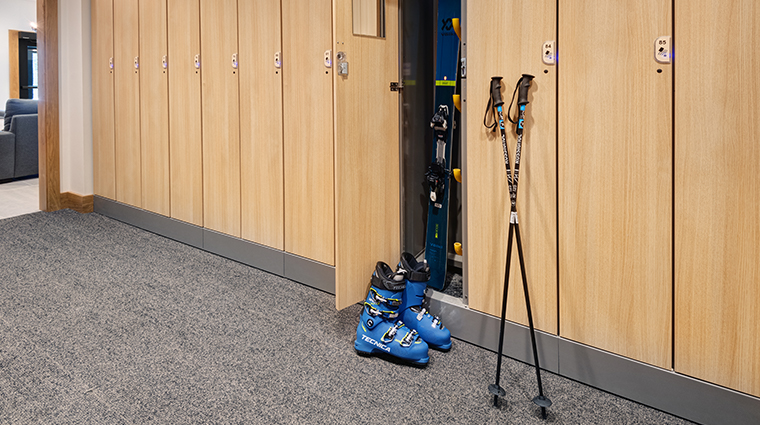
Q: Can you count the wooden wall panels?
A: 11